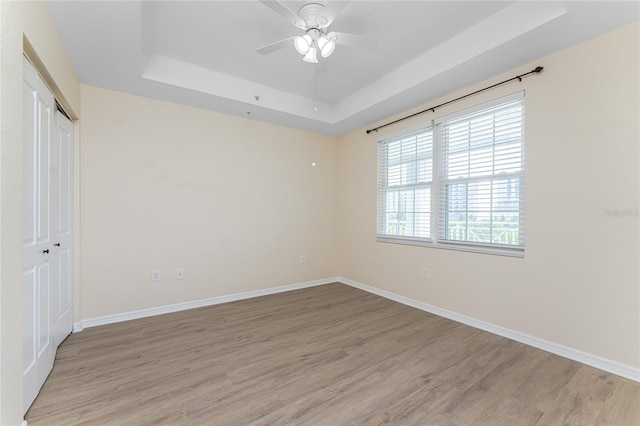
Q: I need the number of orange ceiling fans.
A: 0